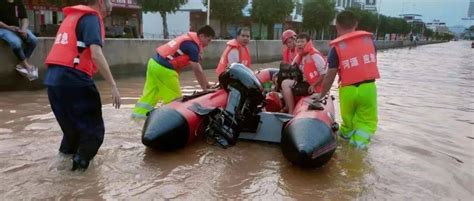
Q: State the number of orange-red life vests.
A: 6